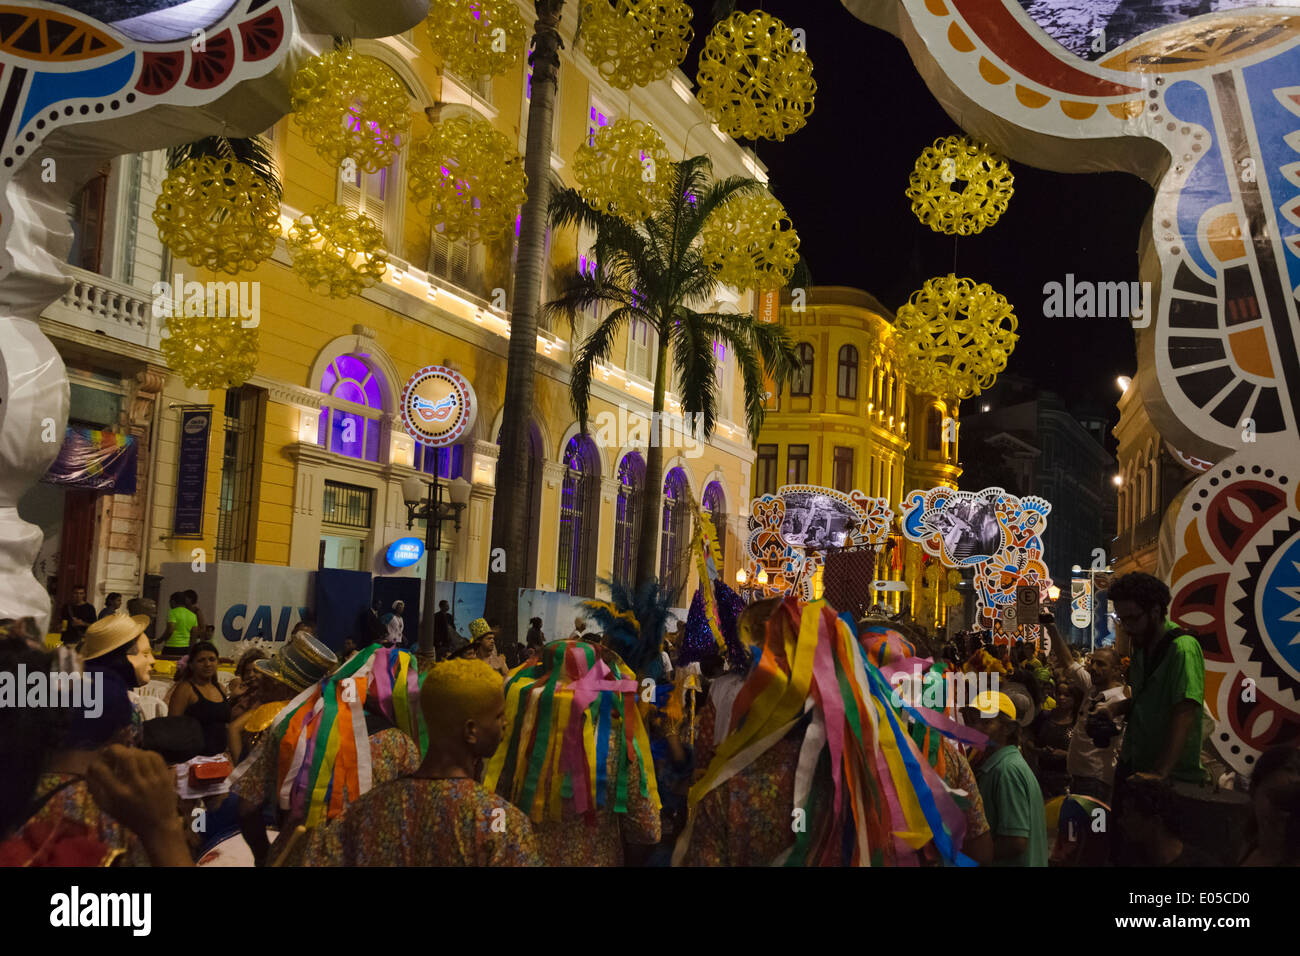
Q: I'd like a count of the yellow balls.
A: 12